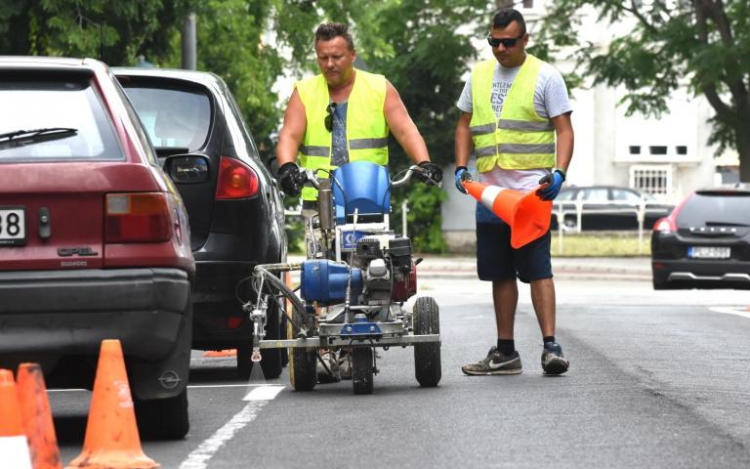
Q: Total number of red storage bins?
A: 0